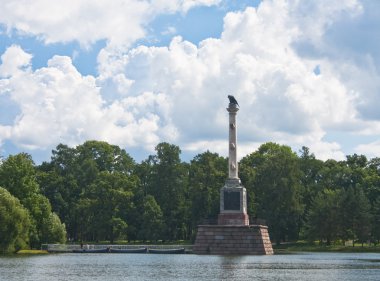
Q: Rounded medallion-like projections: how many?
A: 3